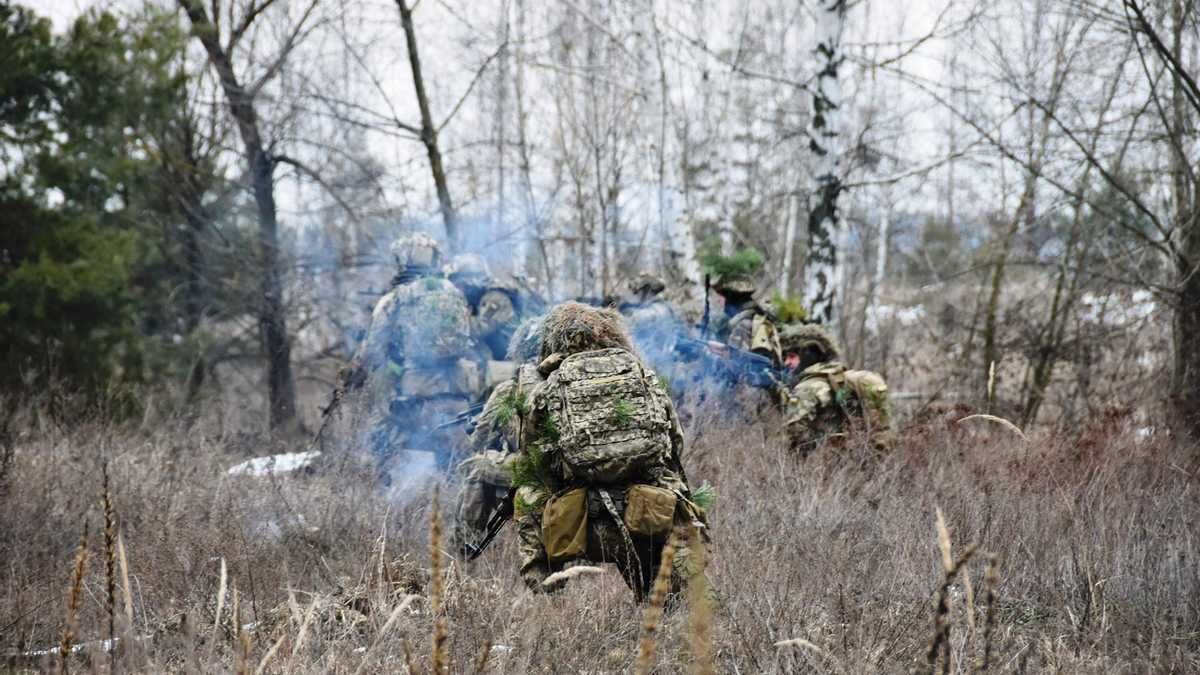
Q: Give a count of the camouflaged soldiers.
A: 7